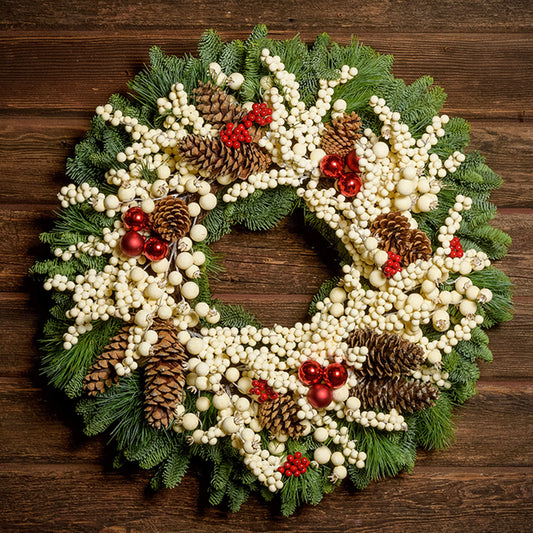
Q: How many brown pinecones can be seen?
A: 11